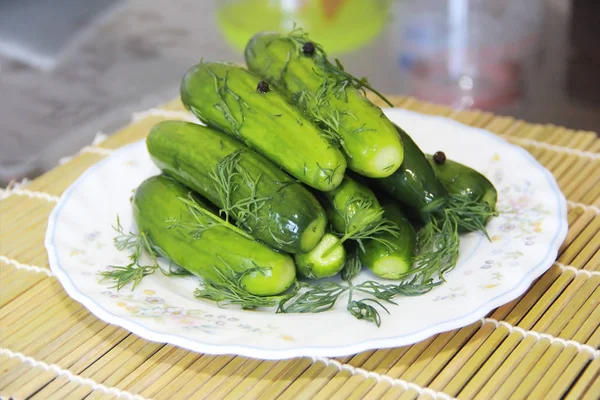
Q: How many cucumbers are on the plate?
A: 9